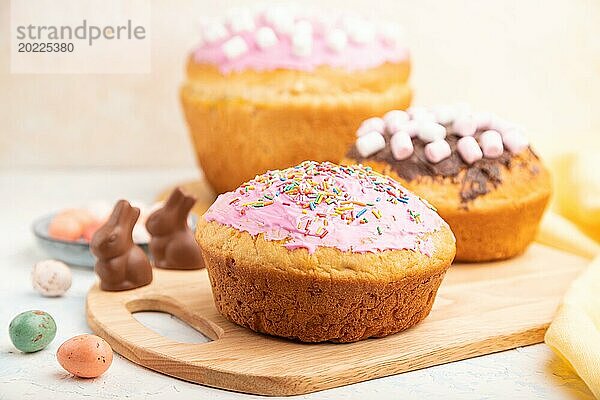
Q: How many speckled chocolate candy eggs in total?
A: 3